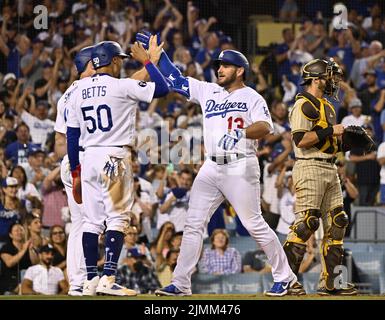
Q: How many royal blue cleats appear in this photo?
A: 2